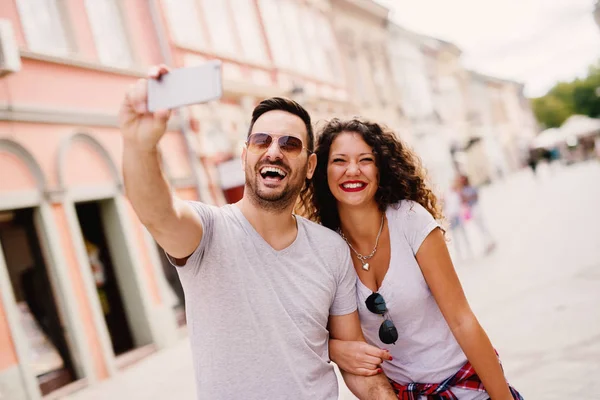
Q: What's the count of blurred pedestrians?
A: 2